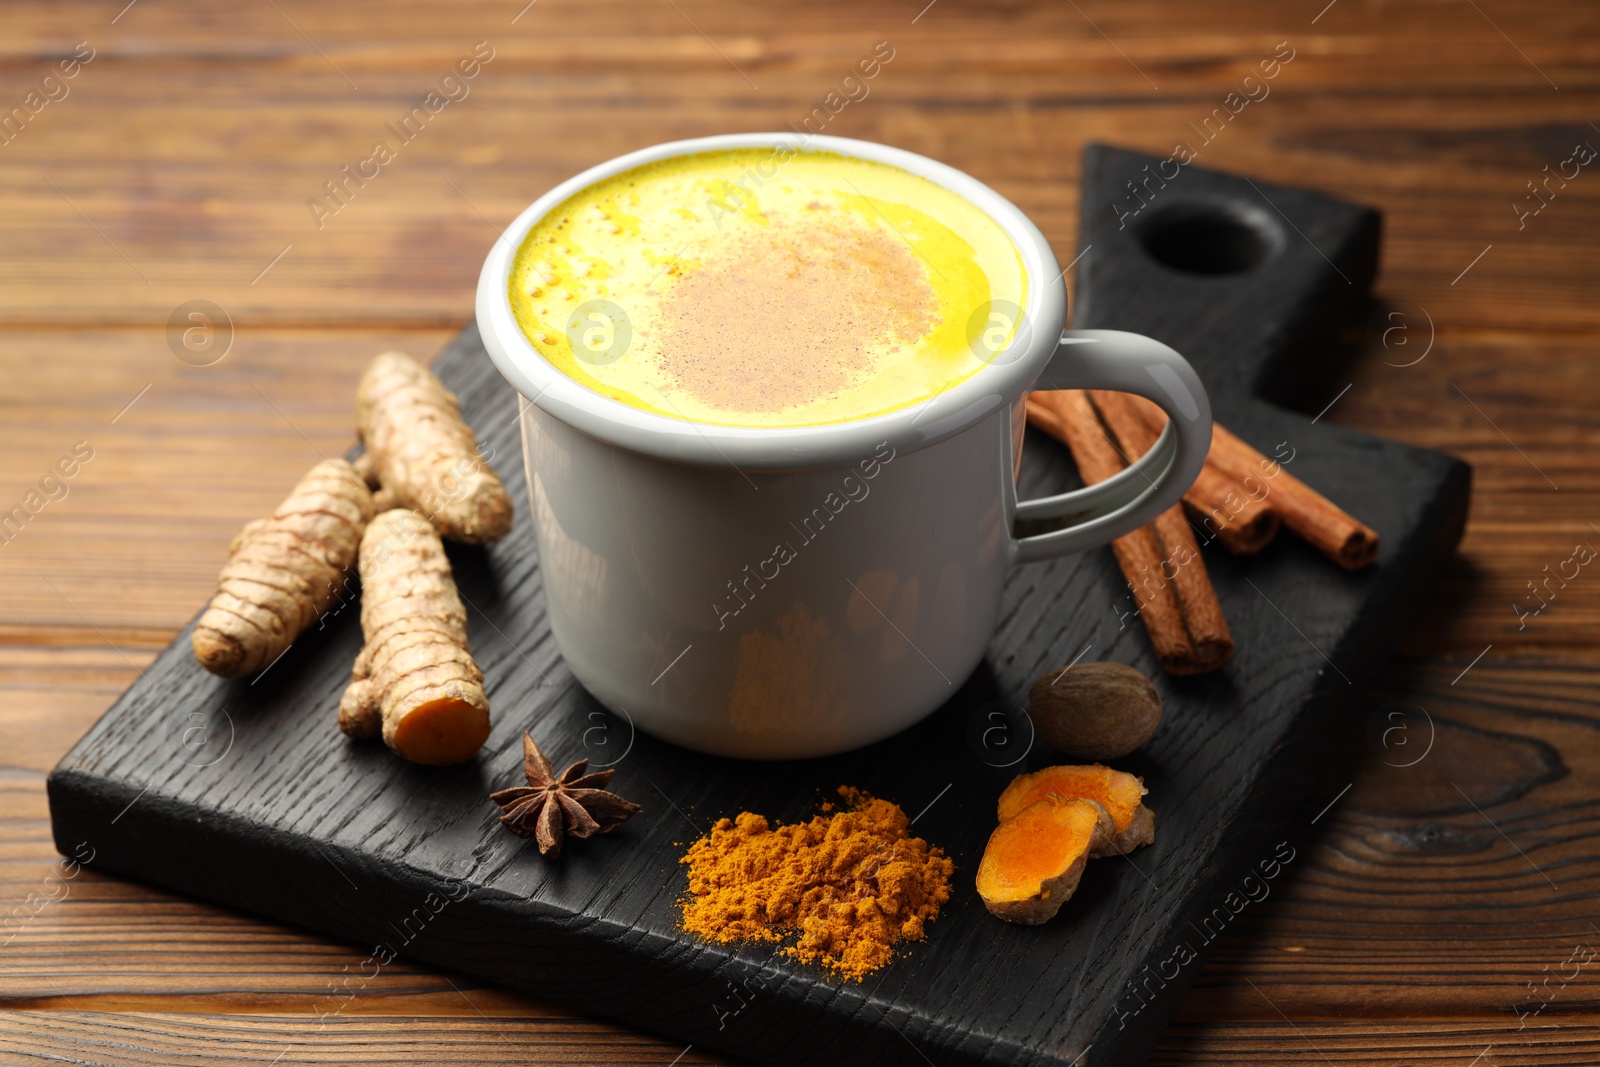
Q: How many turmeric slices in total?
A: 2